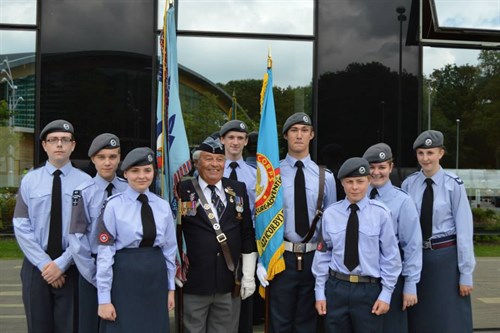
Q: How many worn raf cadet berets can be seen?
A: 8